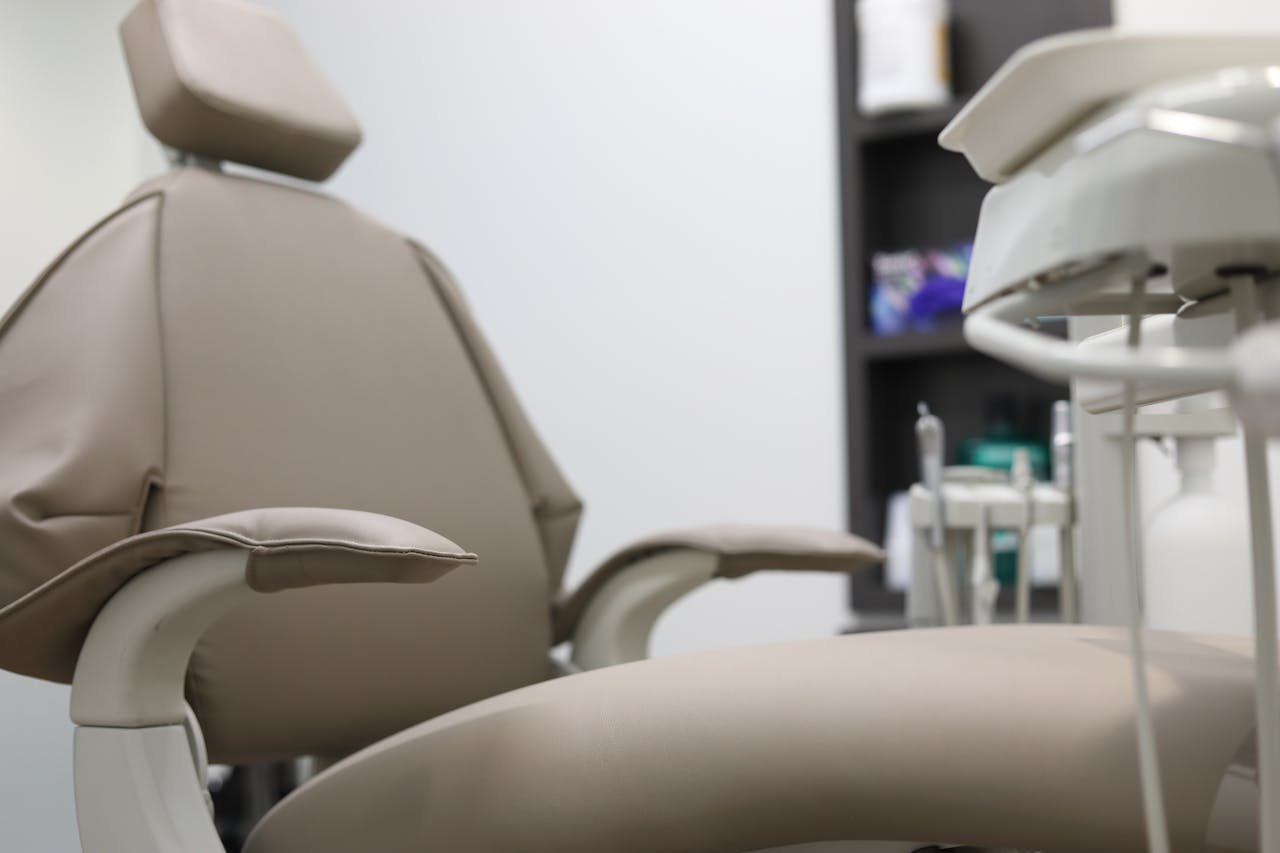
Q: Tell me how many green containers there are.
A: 1